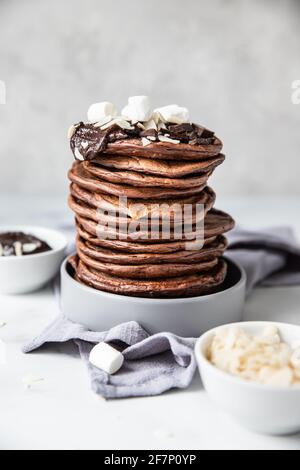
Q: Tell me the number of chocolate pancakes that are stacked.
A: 11